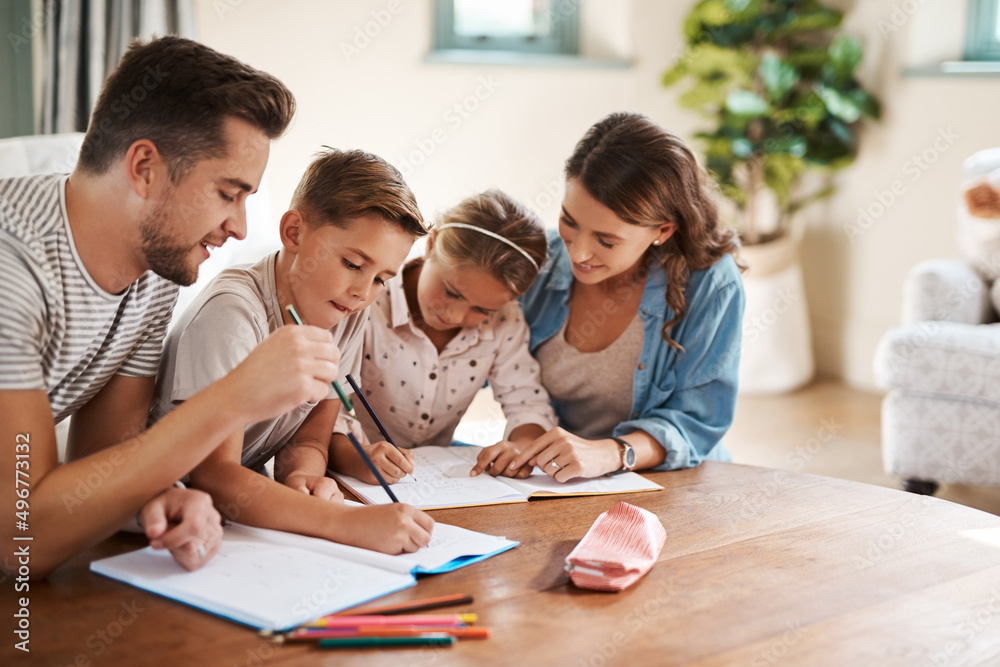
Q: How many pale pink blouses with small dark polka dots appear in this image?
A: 1